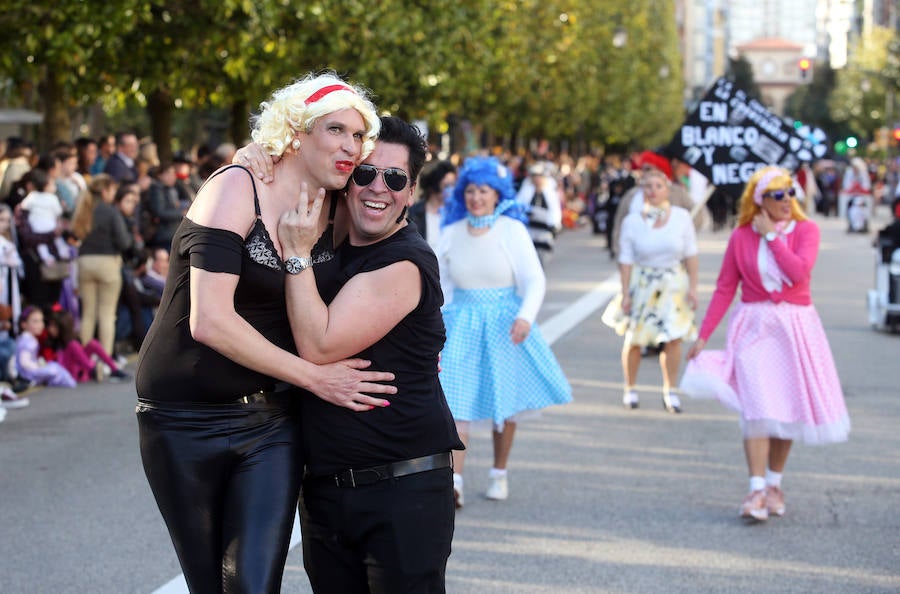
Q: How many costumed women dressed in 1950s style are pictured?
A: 3